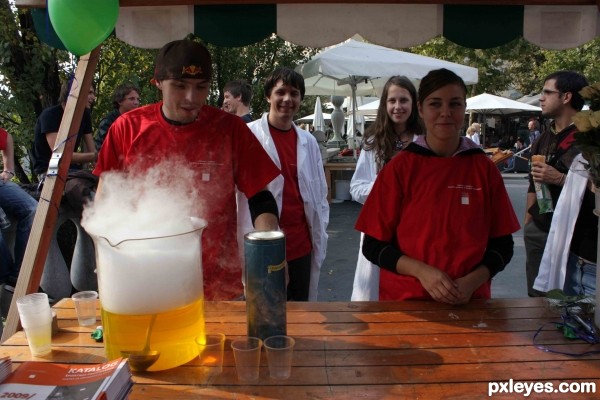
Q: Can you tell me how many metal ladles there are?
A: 1